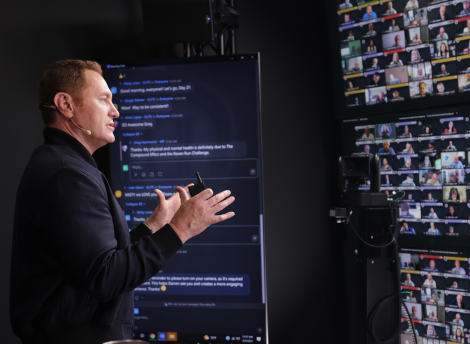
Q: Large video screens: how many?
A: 4